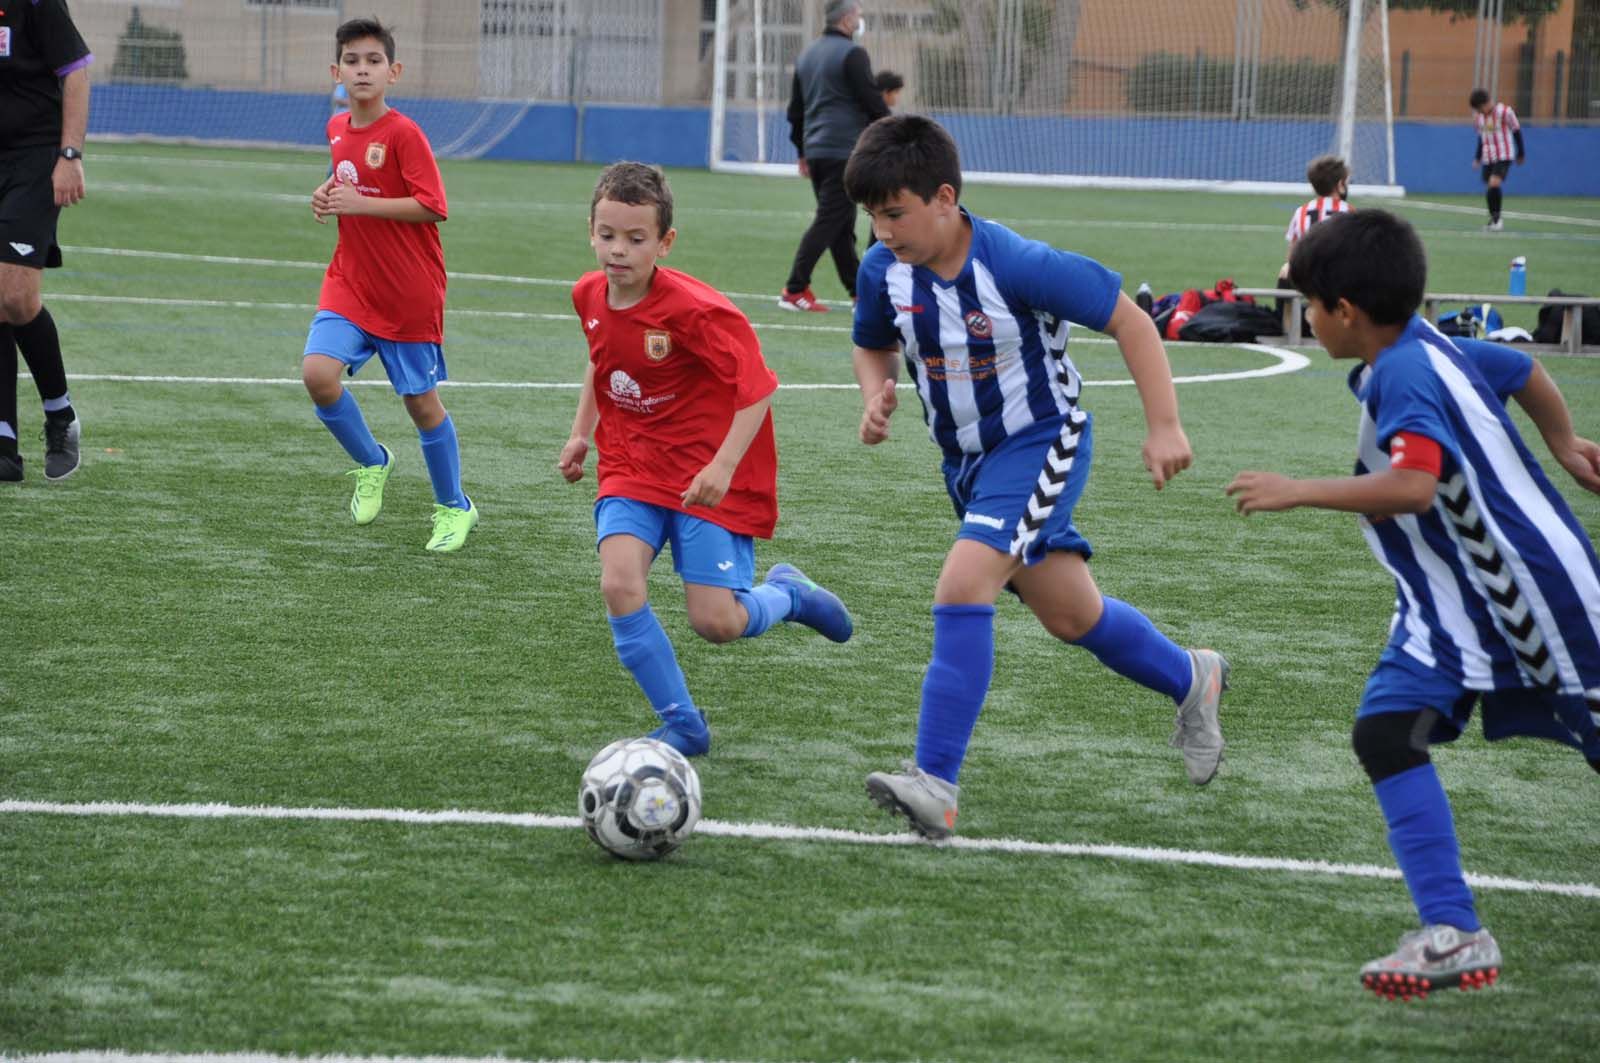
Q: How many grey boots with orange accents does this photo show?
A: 2